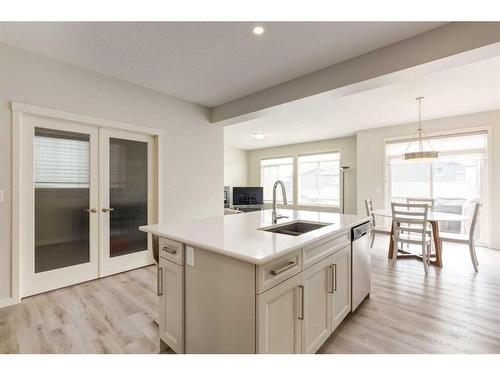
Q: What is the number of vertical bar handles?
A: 4